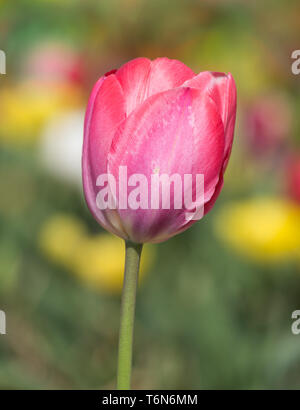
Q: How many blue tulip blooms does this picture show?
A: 0